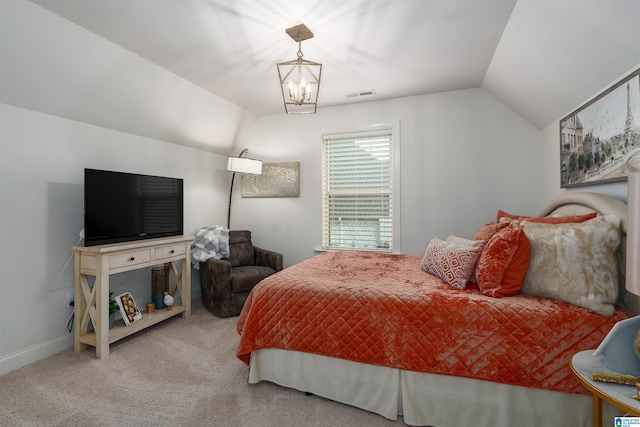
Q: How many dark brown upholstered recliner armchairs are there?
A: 1